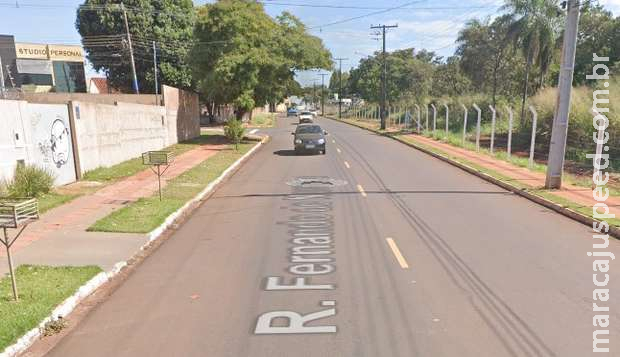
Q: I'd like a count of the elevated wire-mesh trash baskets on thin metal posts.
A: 2